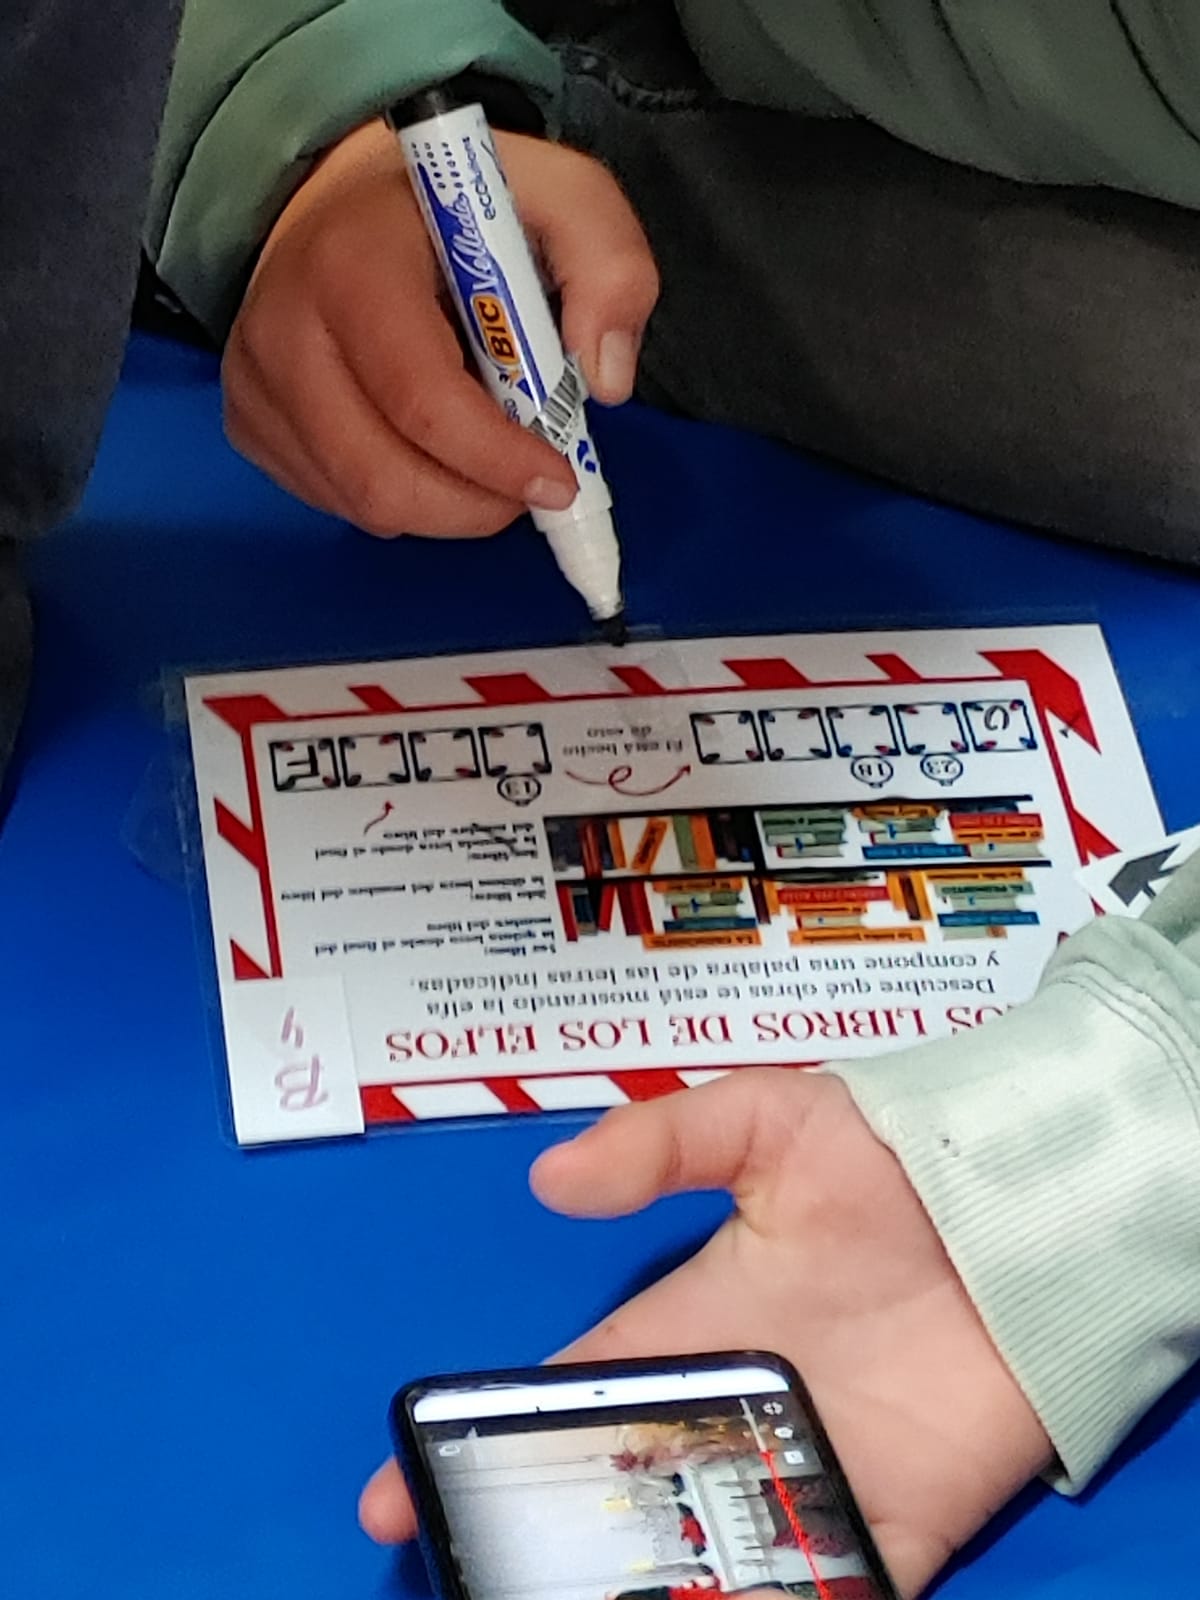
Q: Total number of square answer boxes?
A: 9